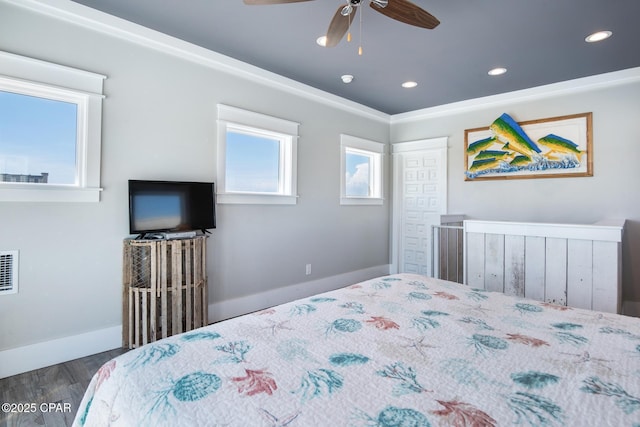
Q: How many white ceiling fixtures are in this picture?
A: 5